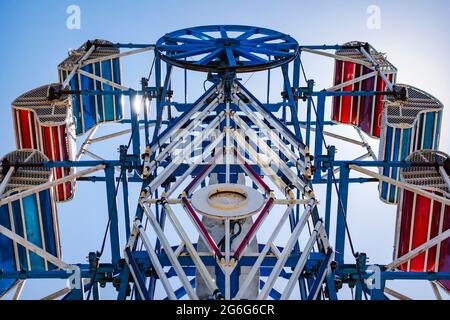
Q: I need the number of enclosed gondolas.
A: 6